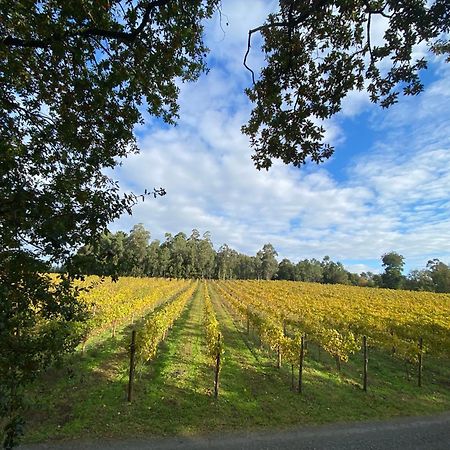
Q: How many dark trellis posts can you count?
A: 5